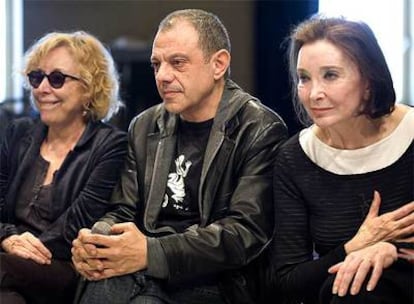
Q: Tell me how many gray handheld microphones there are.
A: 1